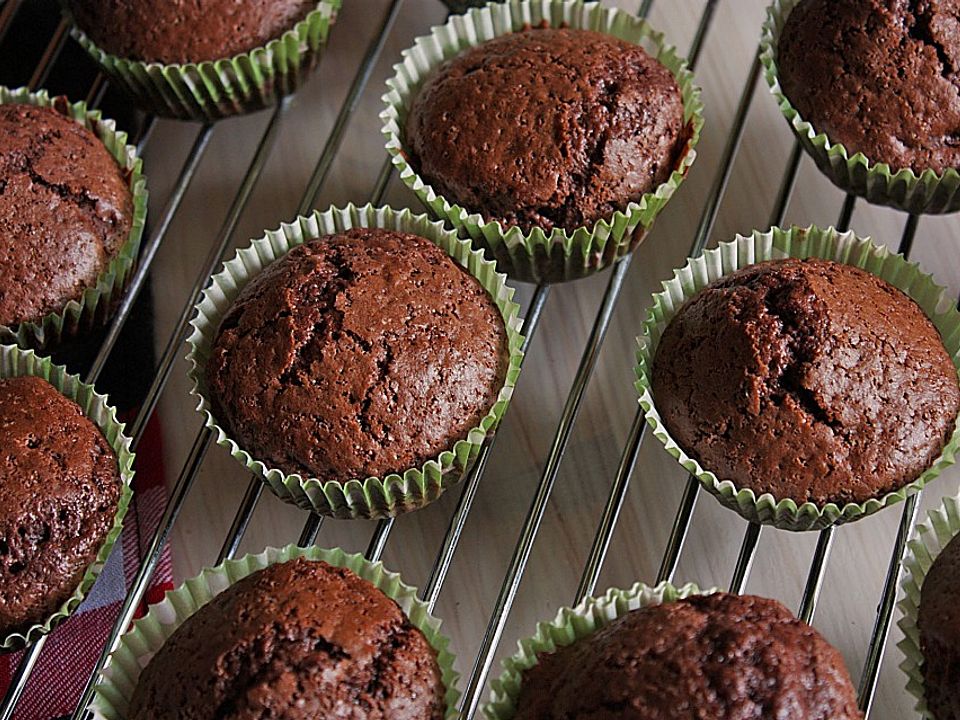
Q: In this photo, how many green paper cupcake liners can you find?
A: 10